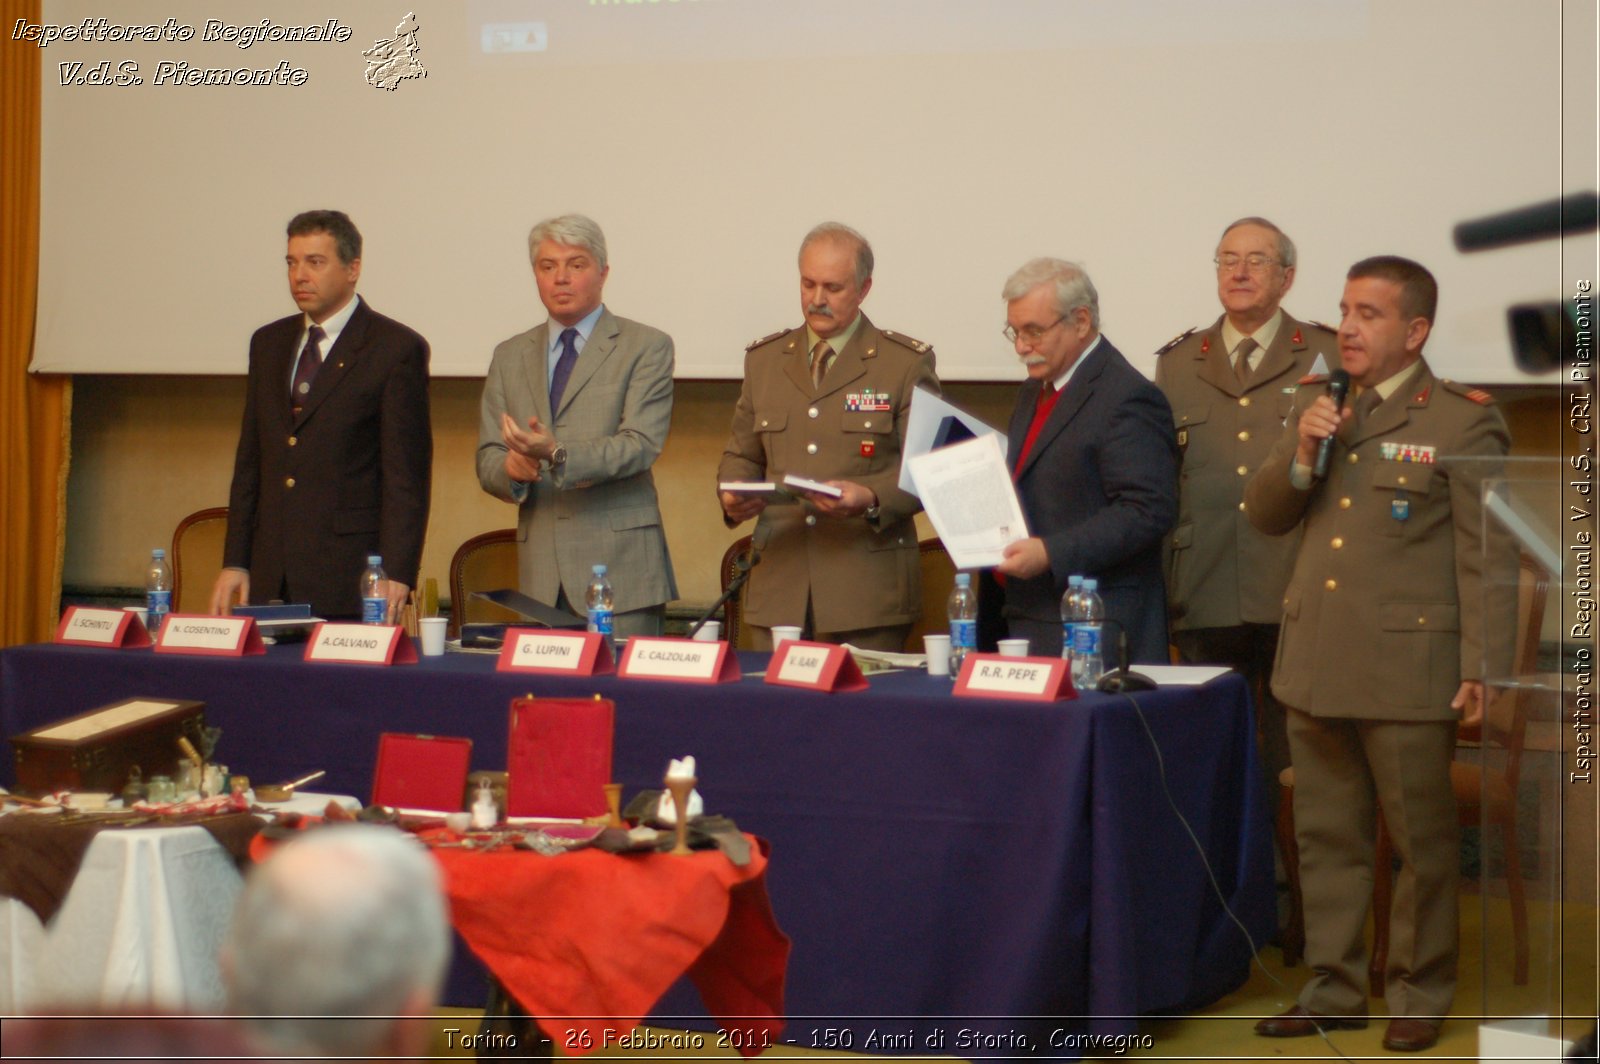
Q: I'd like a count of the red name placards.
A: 7